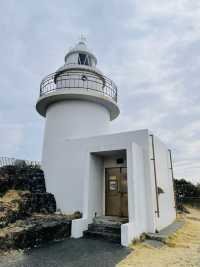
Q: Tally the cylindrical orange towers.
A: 0